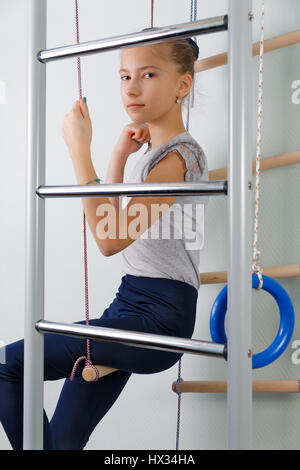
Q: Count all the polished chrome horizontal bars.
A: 3